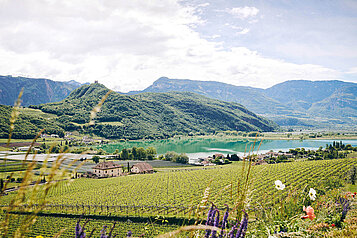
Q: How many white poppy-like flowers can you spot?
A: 2